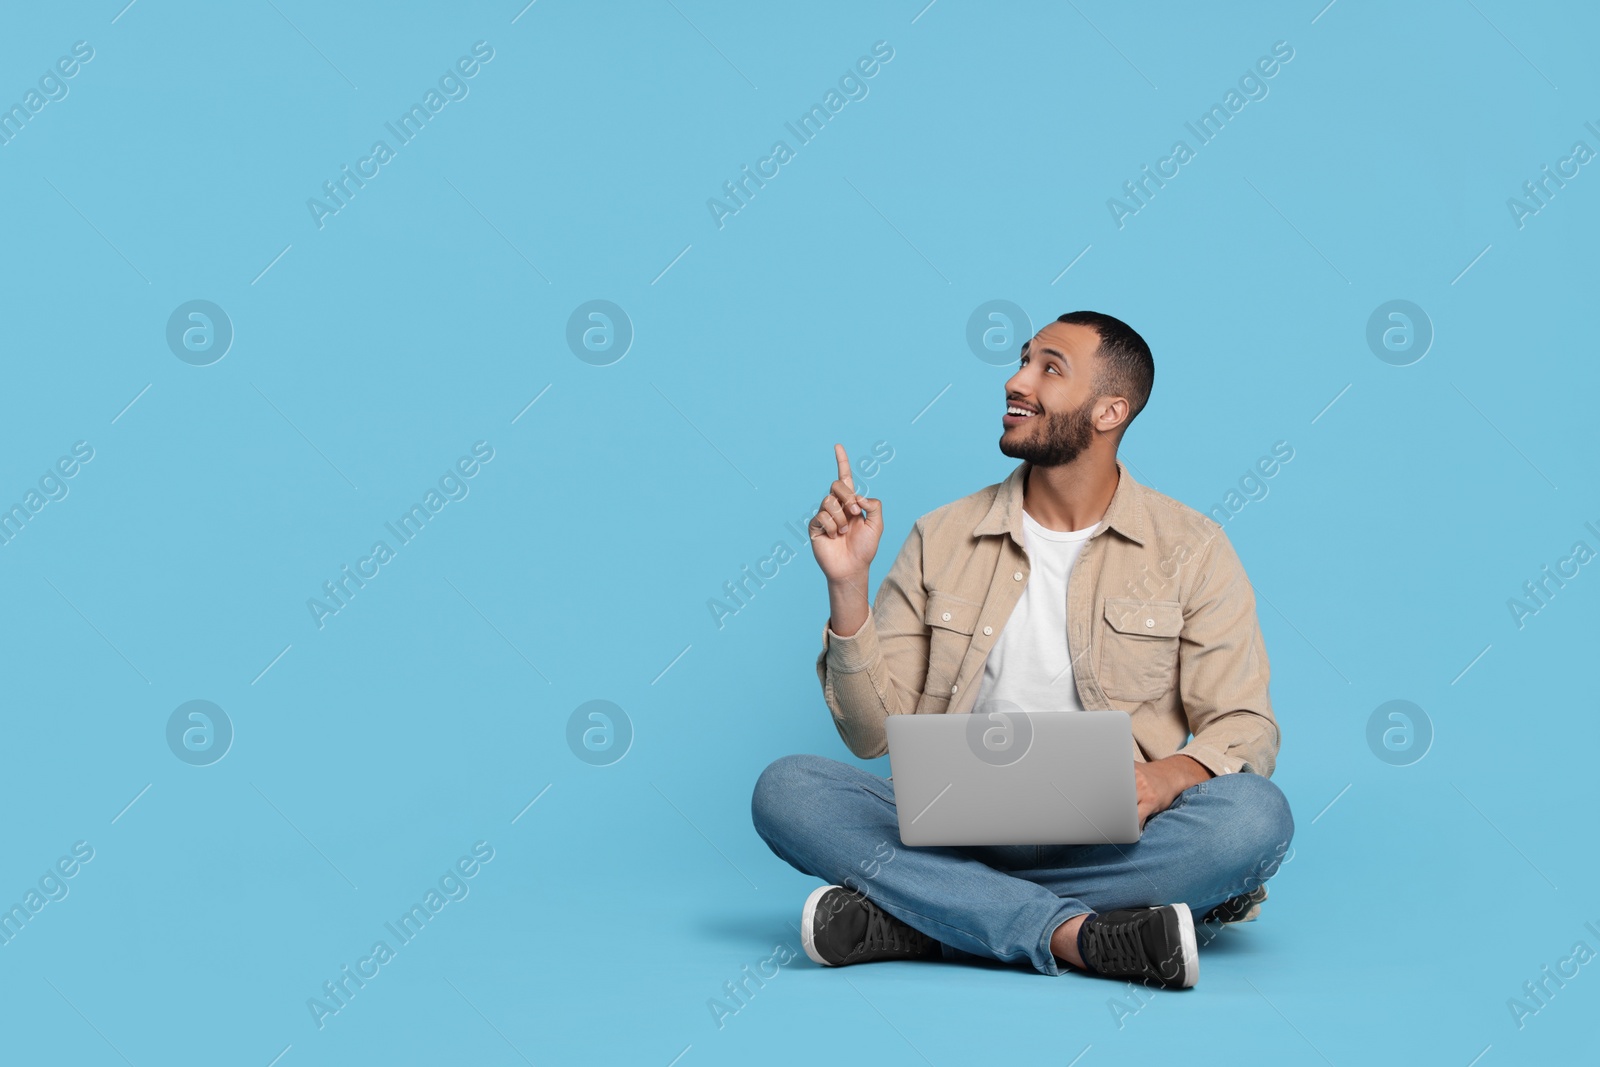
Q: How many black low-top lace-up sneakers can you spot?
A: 2